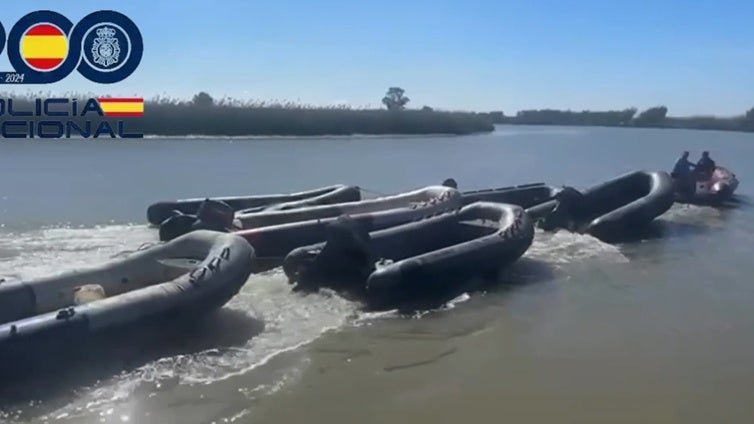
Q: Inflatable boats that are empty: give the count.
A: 6